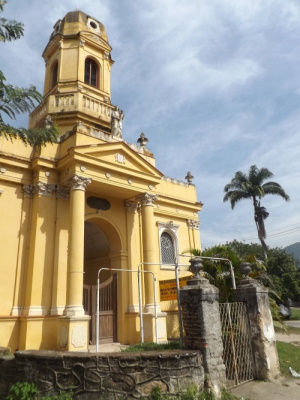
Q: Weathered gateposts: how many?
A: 2